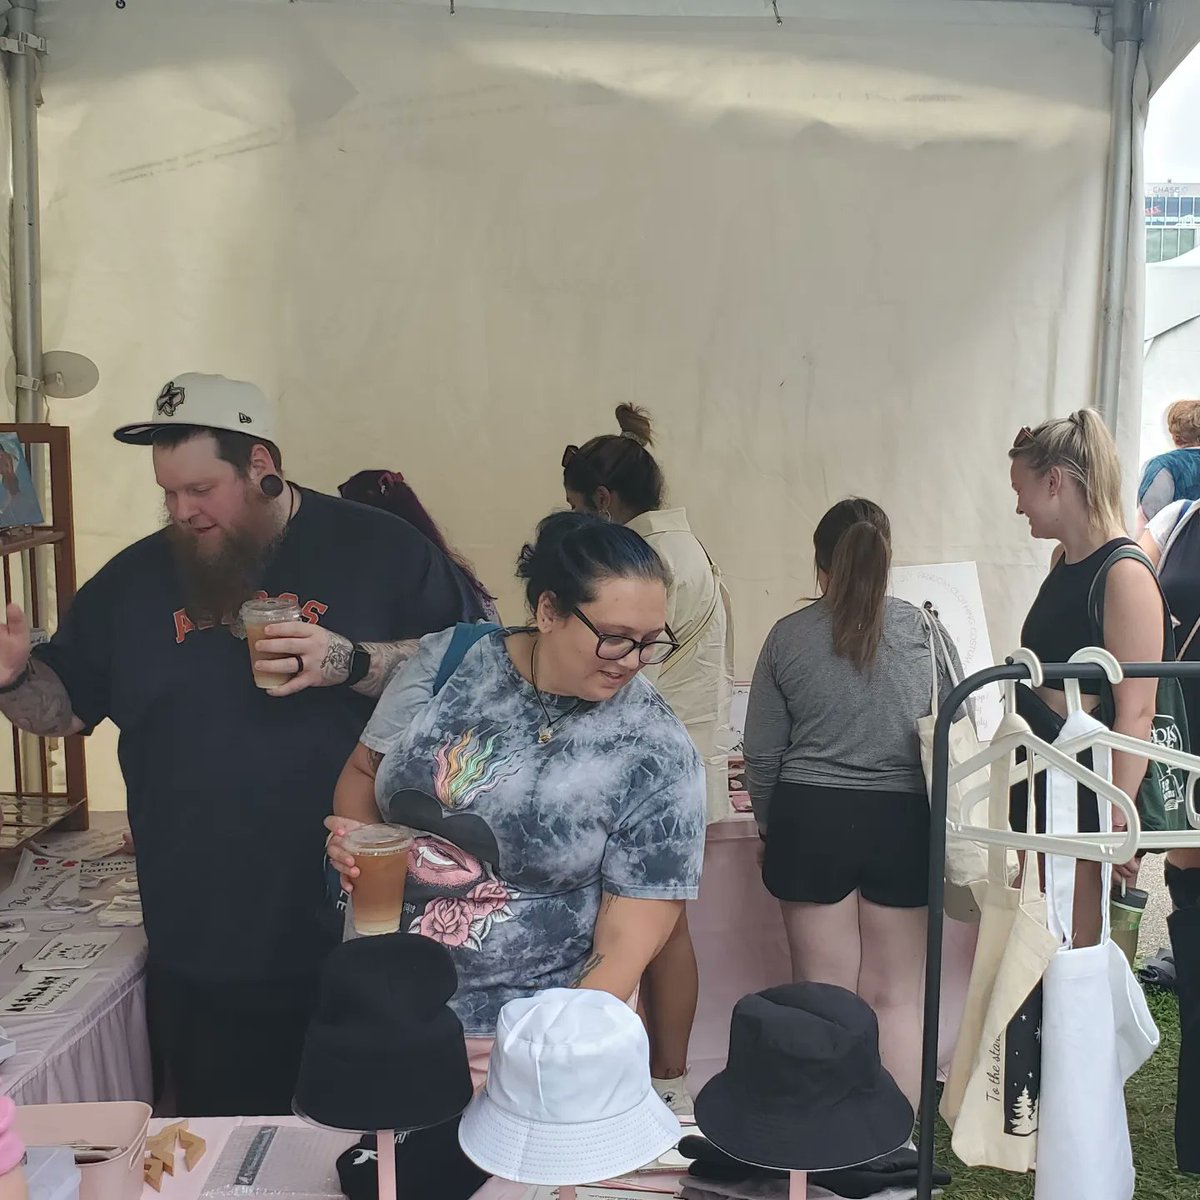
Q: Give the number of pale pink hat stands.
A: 3